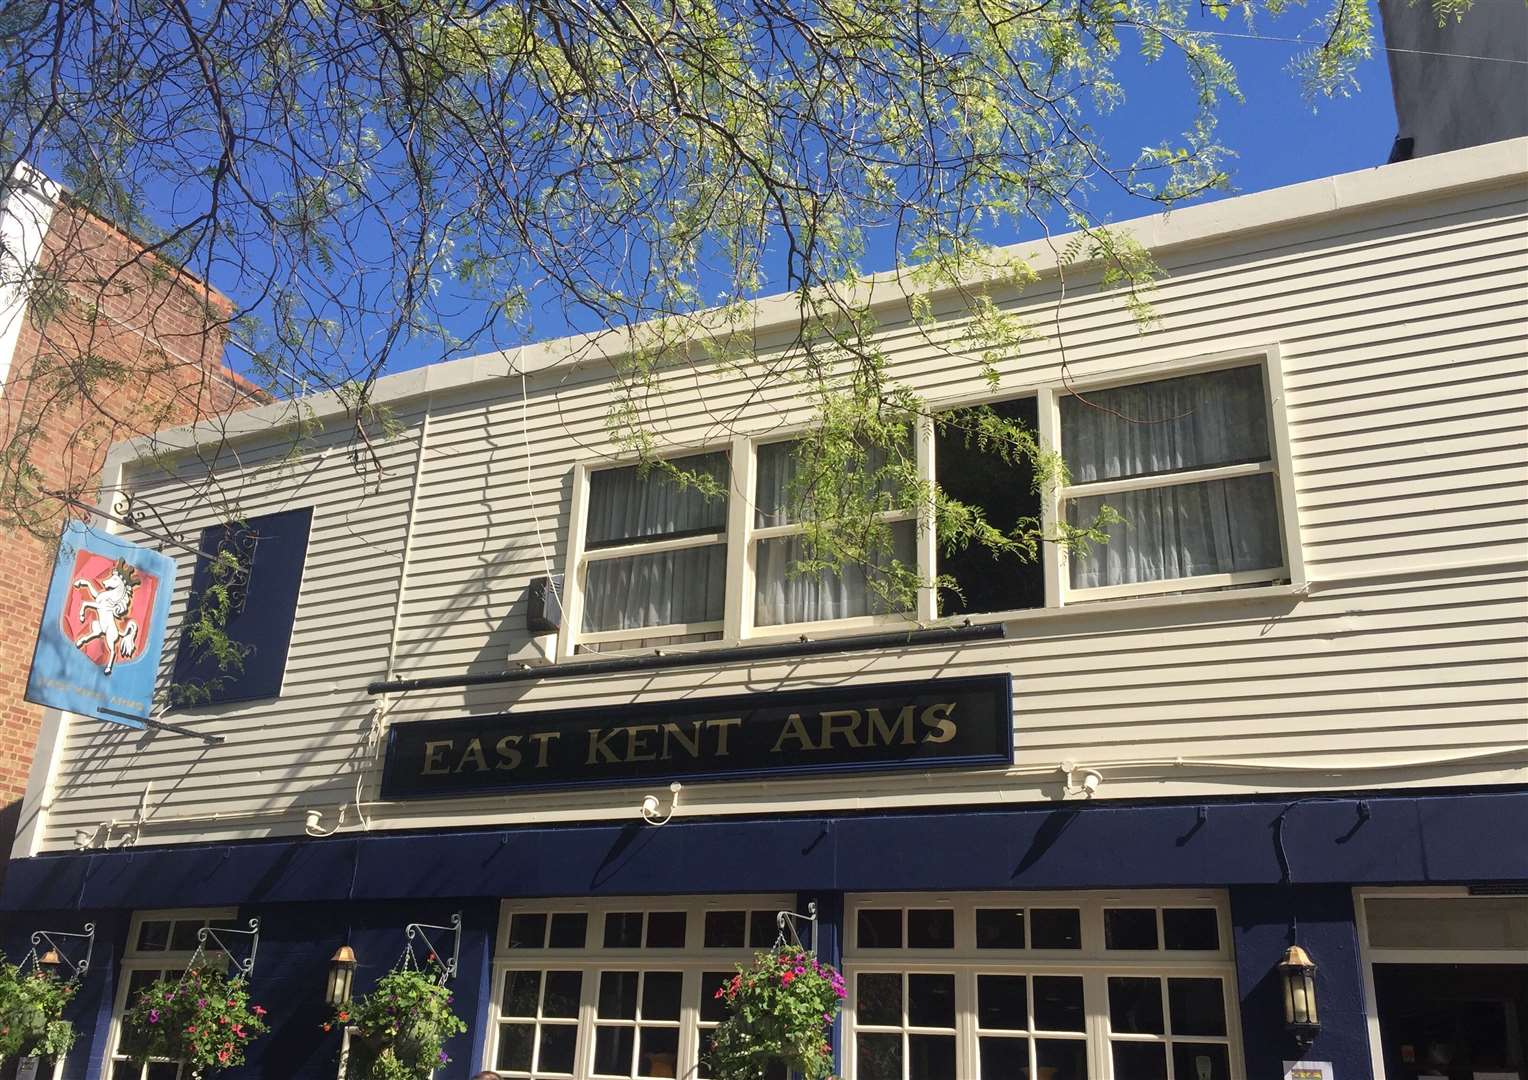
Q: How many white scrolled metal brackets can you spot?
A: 4